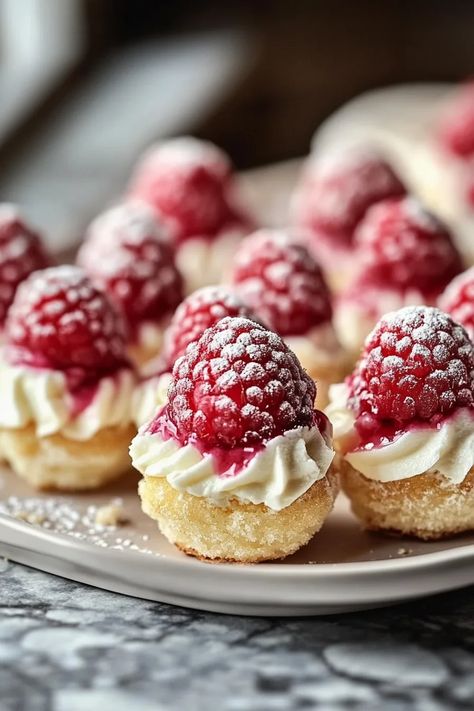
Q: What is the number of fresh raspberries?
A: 12